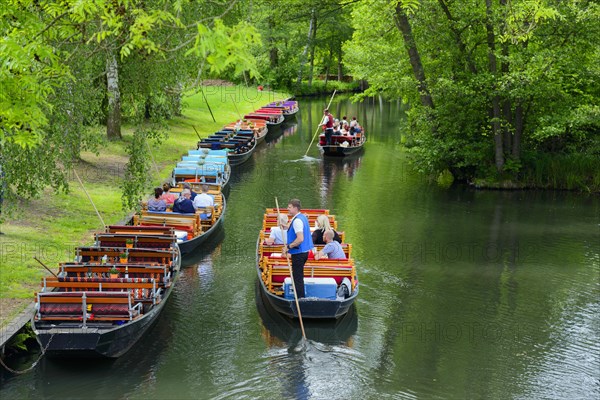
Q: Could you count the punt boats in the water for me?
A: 9